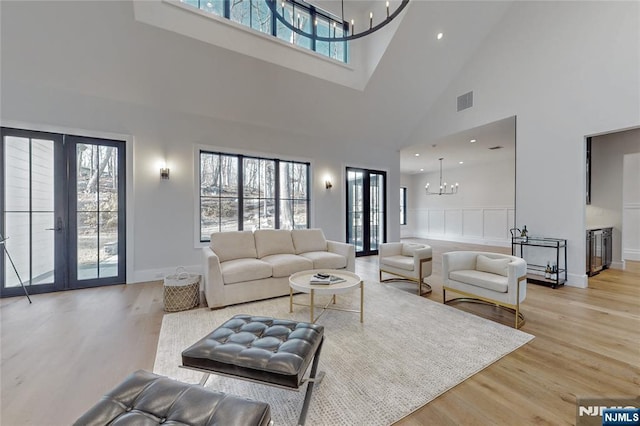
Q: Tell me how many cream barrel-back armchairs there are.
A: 2